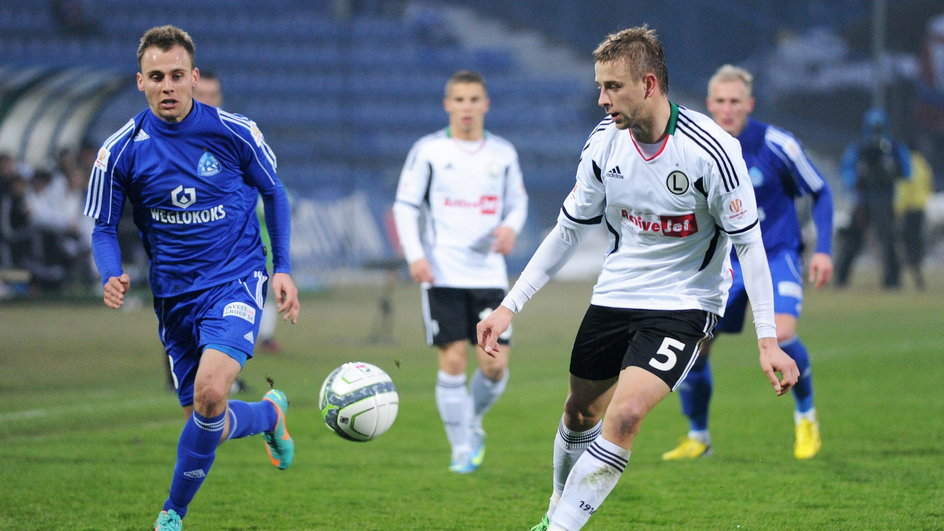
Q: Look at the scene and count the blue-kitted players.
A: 2